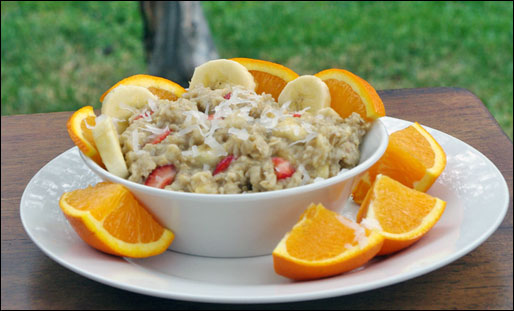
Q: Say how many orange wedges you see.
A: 8